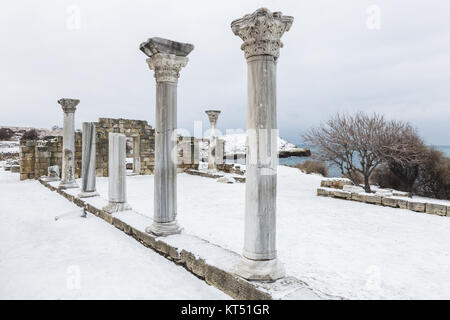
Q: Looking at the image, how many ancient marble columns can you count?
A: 6